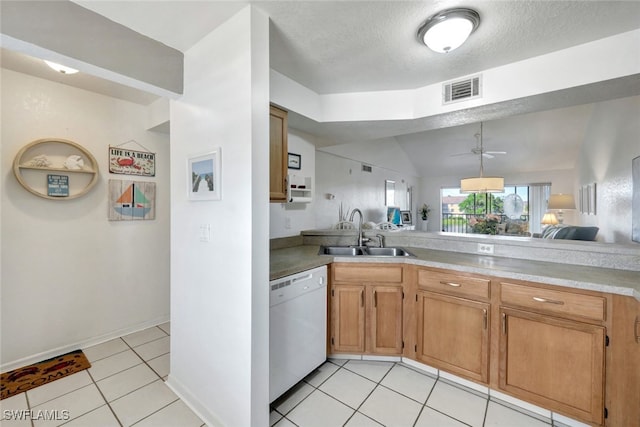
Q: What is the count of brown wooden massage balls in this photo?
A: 0